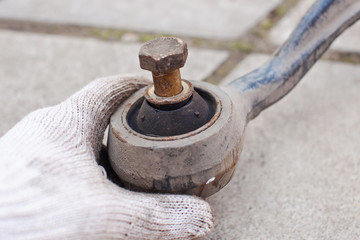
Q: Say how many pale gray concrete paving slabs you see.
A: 4